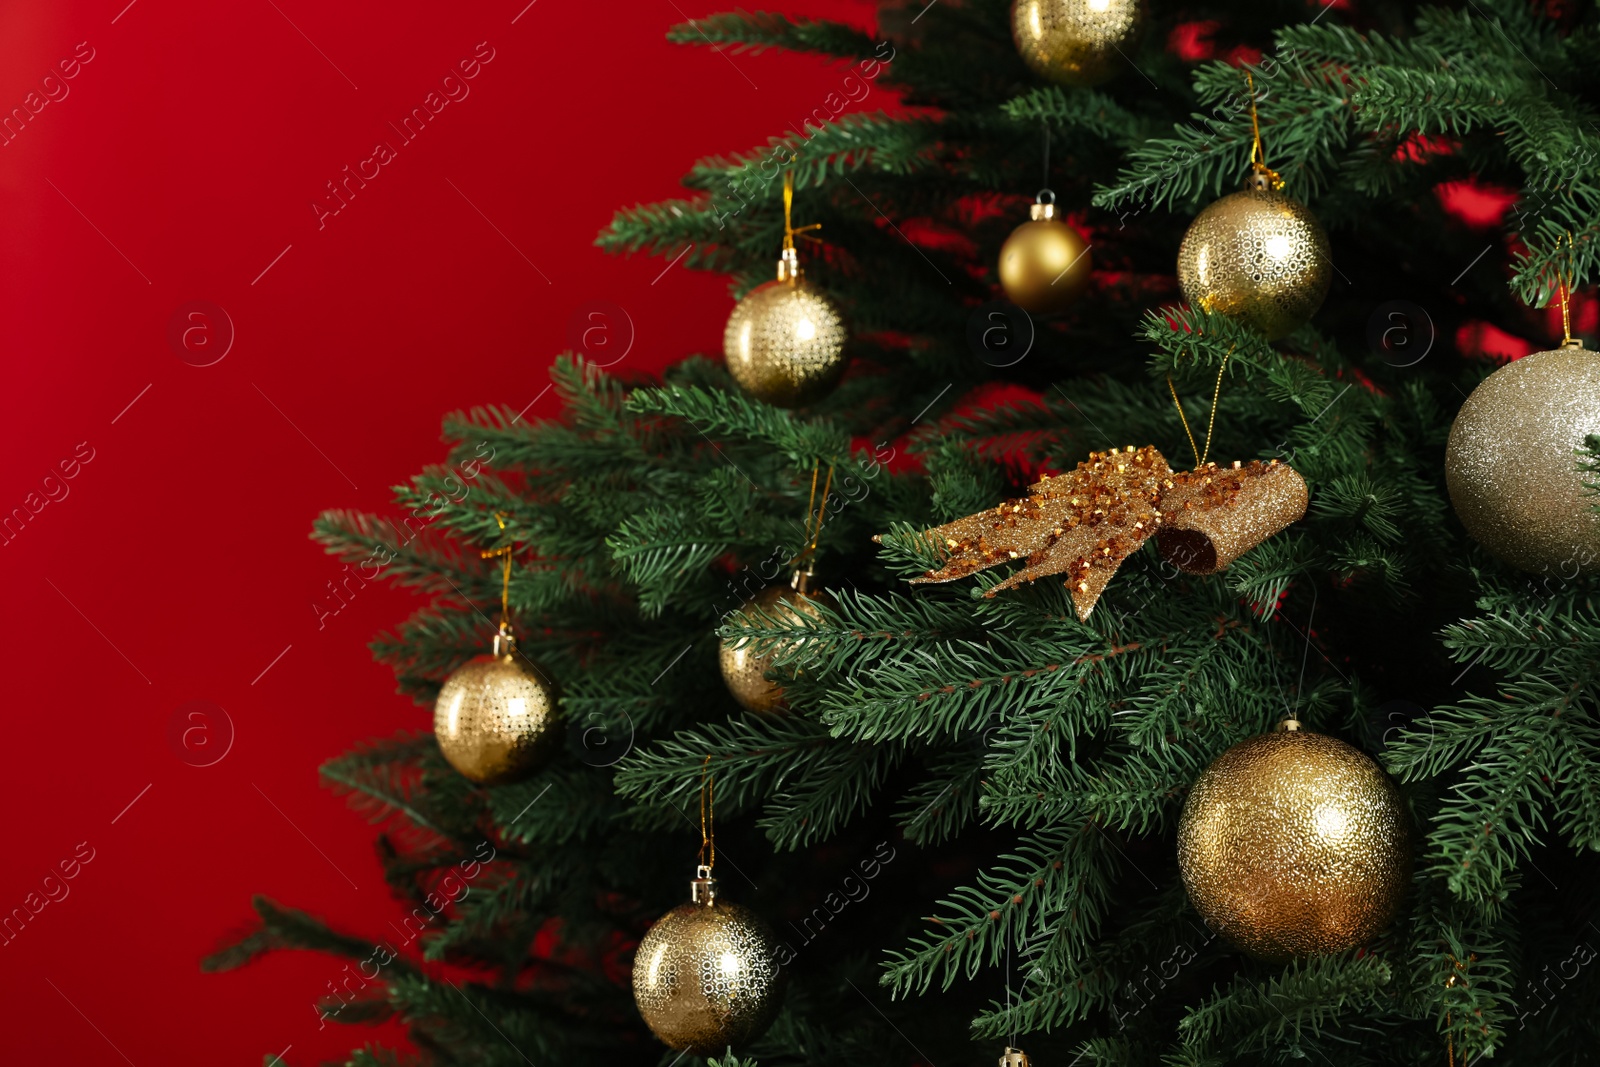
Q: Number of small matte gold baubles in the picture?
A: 1